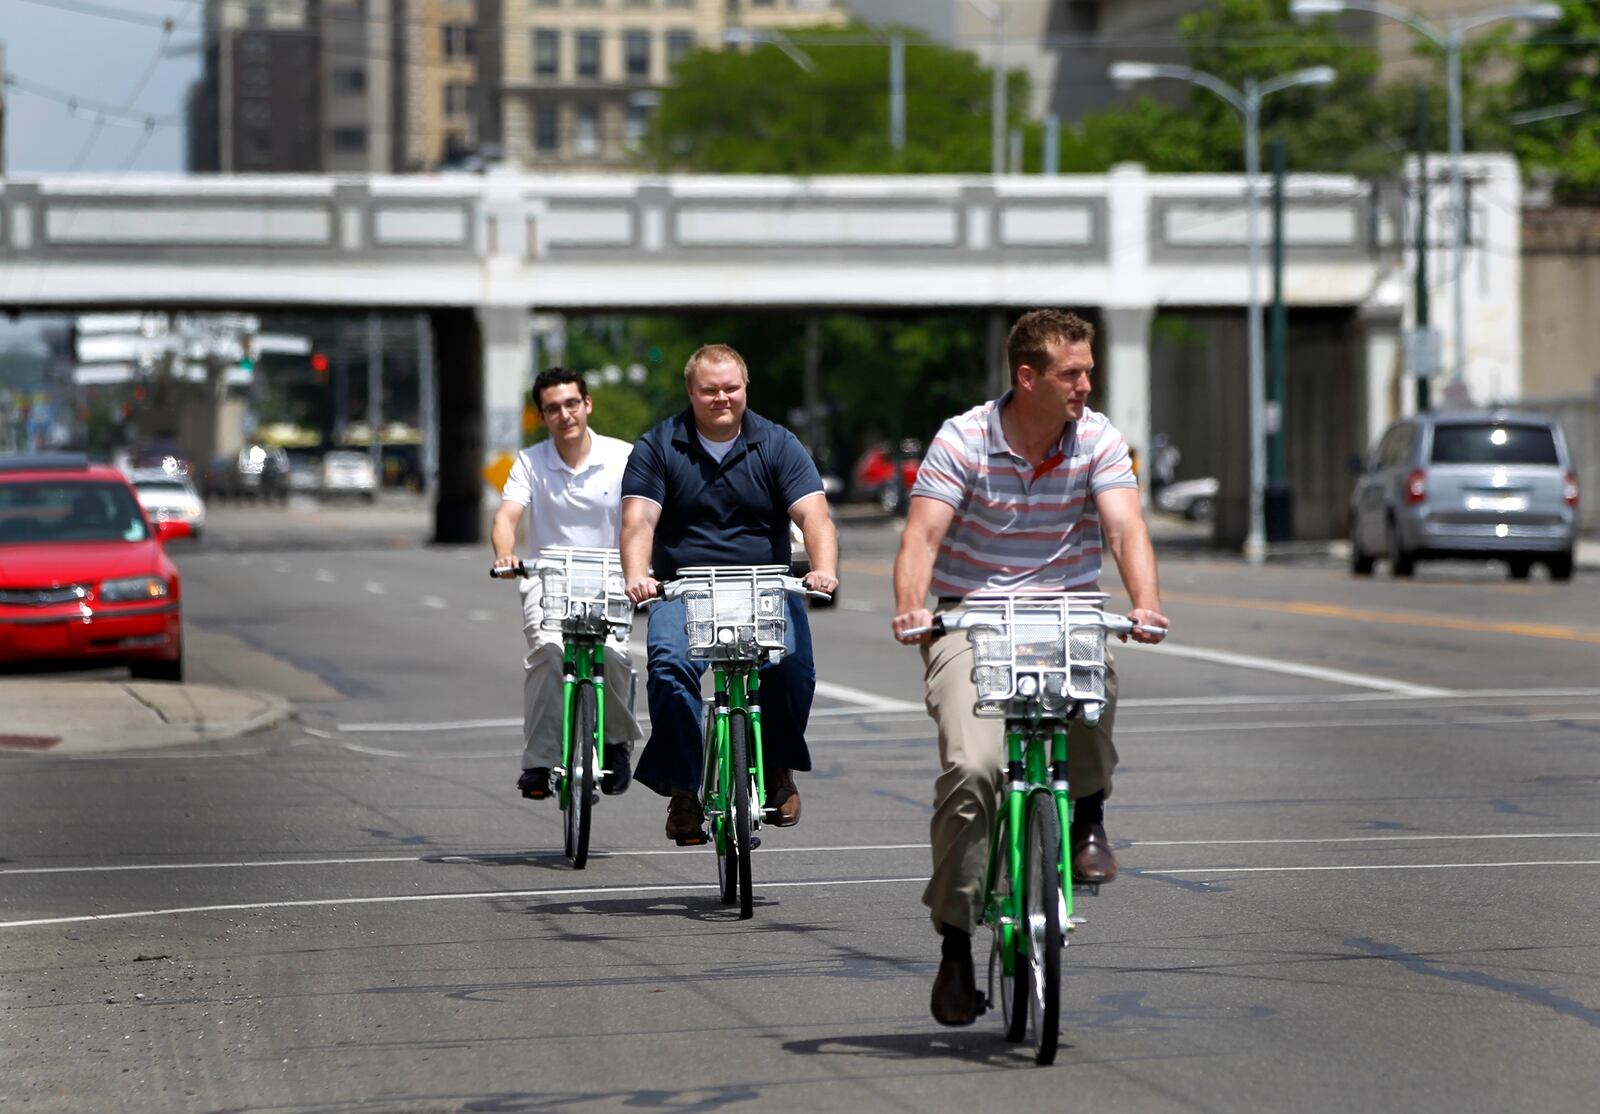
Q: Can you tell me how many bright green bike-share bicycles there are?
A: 3